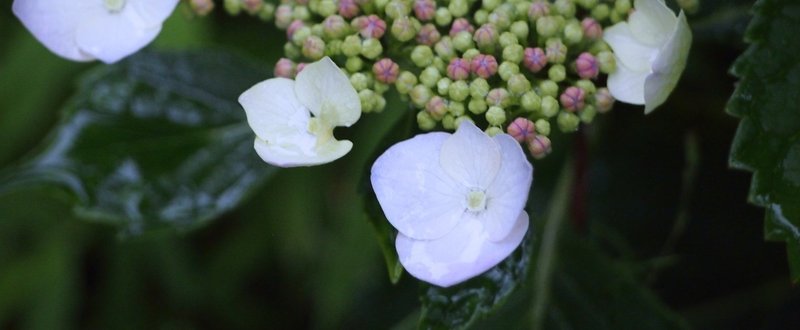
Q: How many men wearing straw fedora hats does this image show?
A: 0